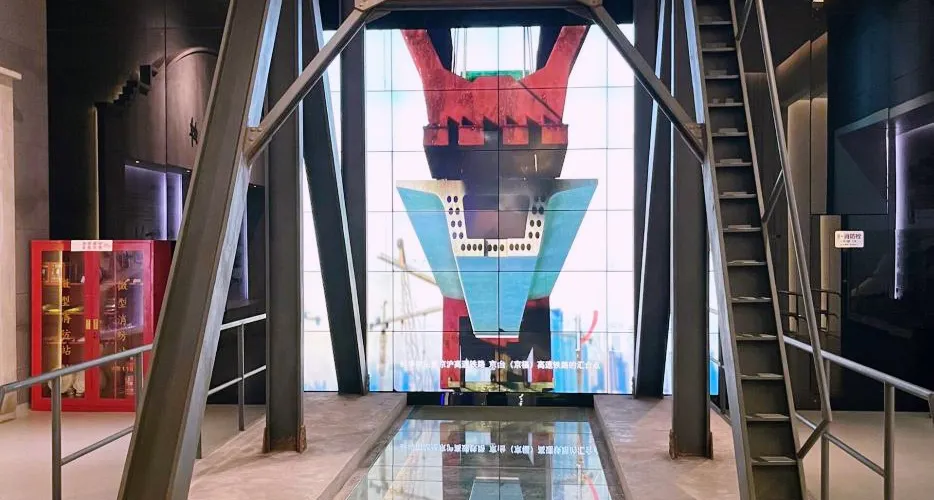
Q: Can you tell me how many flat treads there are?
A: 14